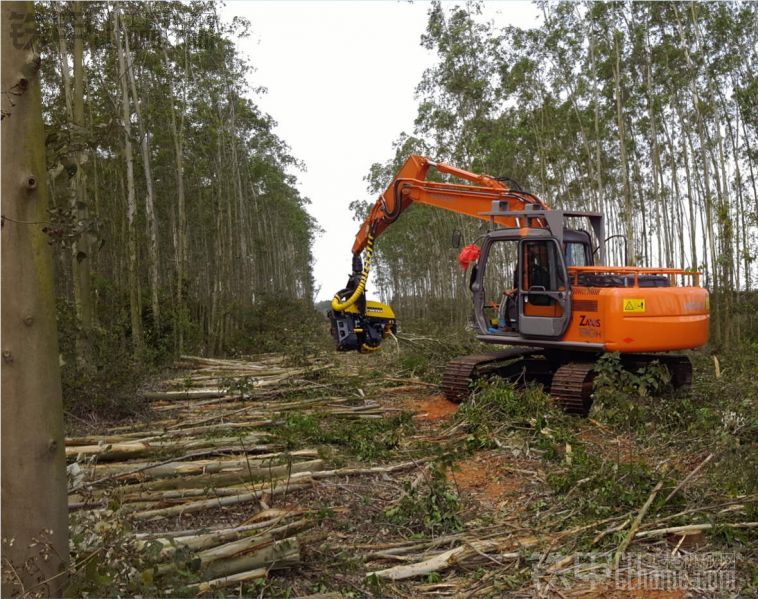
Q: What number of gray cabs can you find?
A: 1